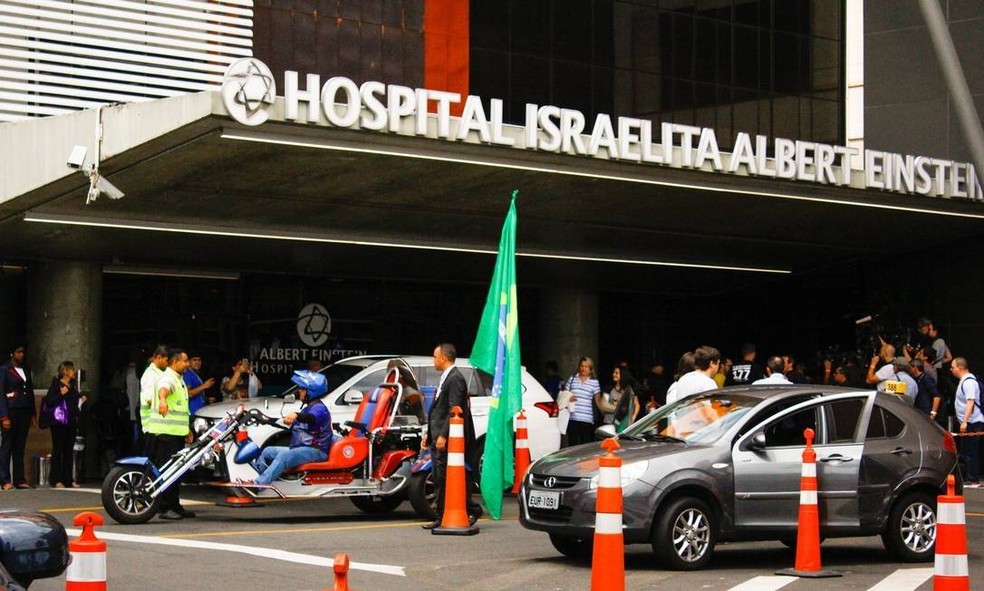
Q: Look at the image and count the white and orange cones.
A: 7